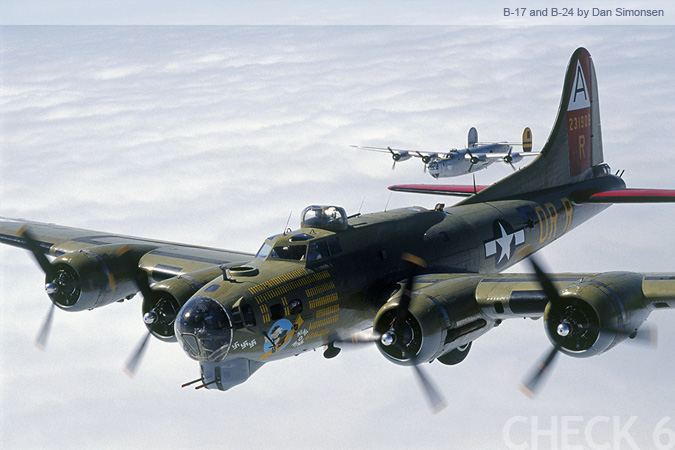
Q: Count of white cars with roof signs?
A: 0